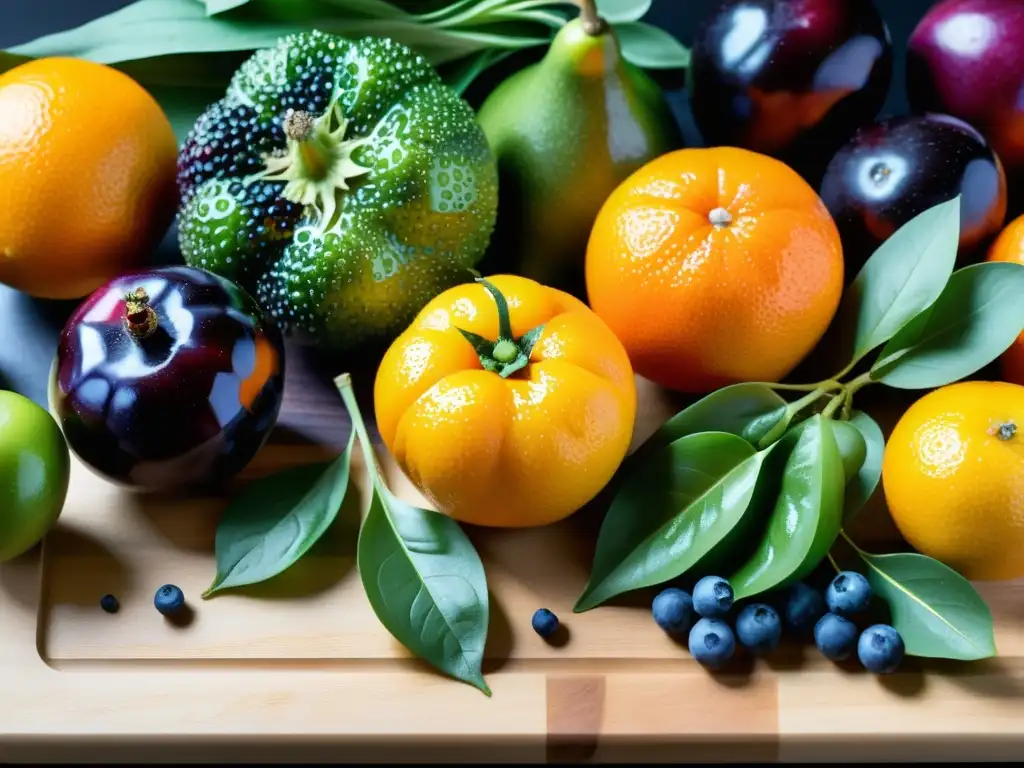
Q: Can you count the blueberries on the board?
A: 11